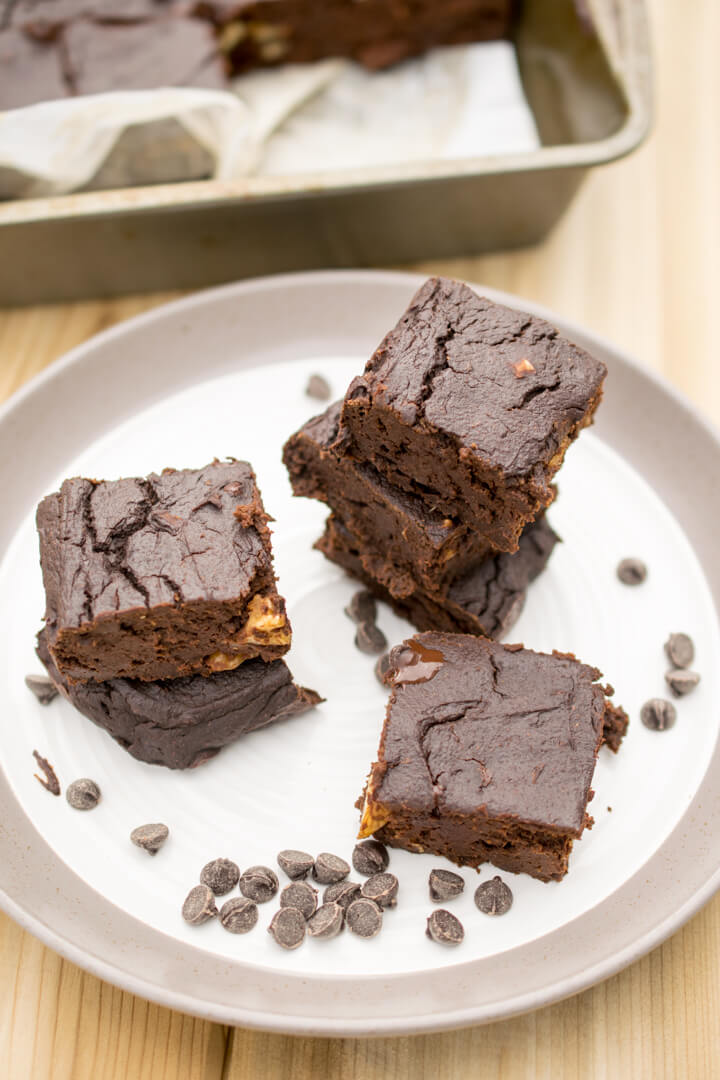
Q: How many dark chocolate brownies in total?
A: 6